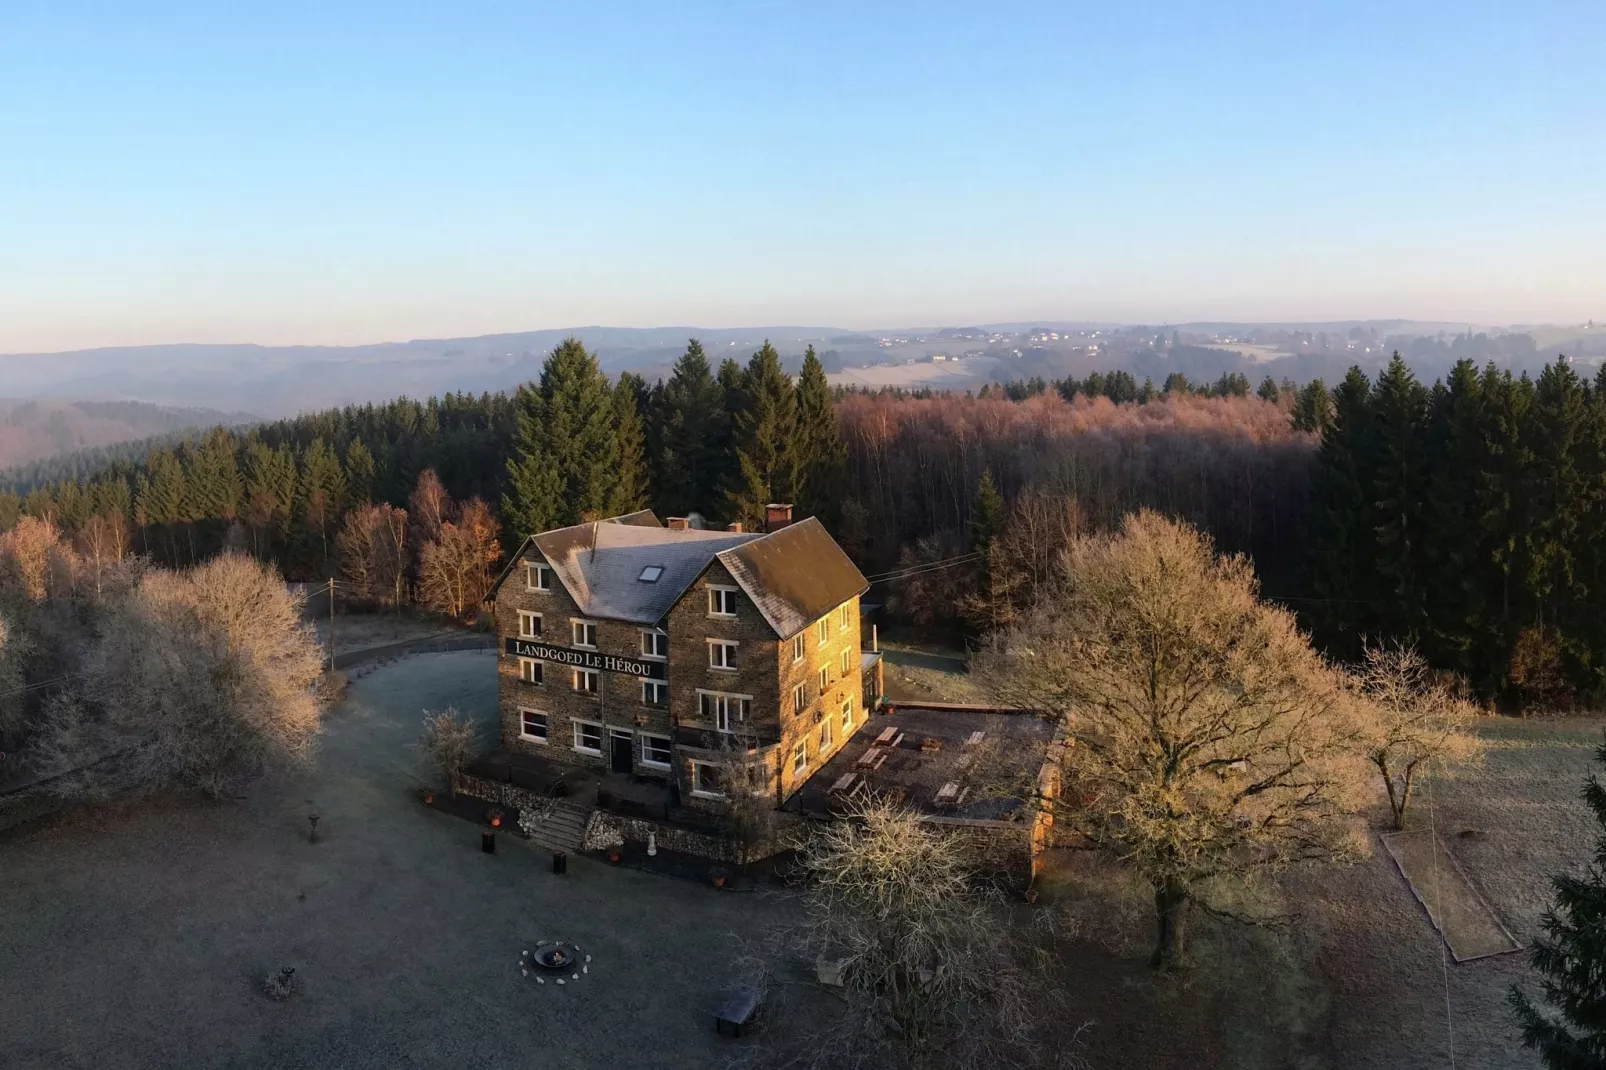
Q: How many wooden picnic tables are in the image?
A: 6